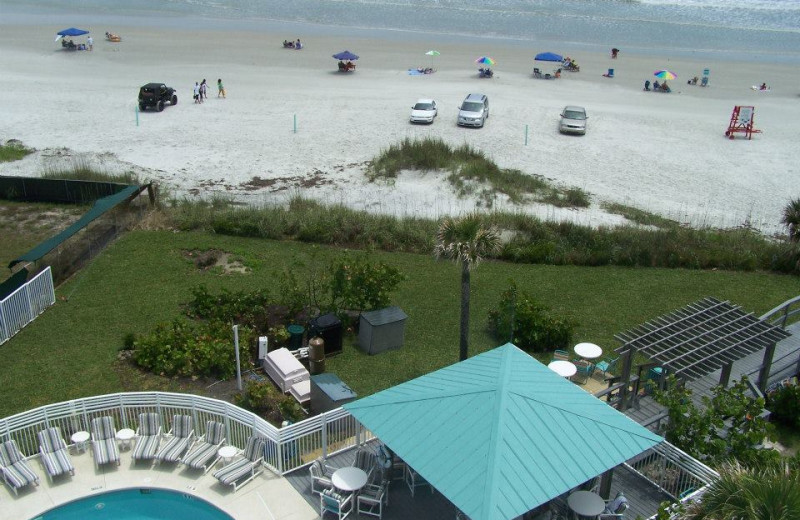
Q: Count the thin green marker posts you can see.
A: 3